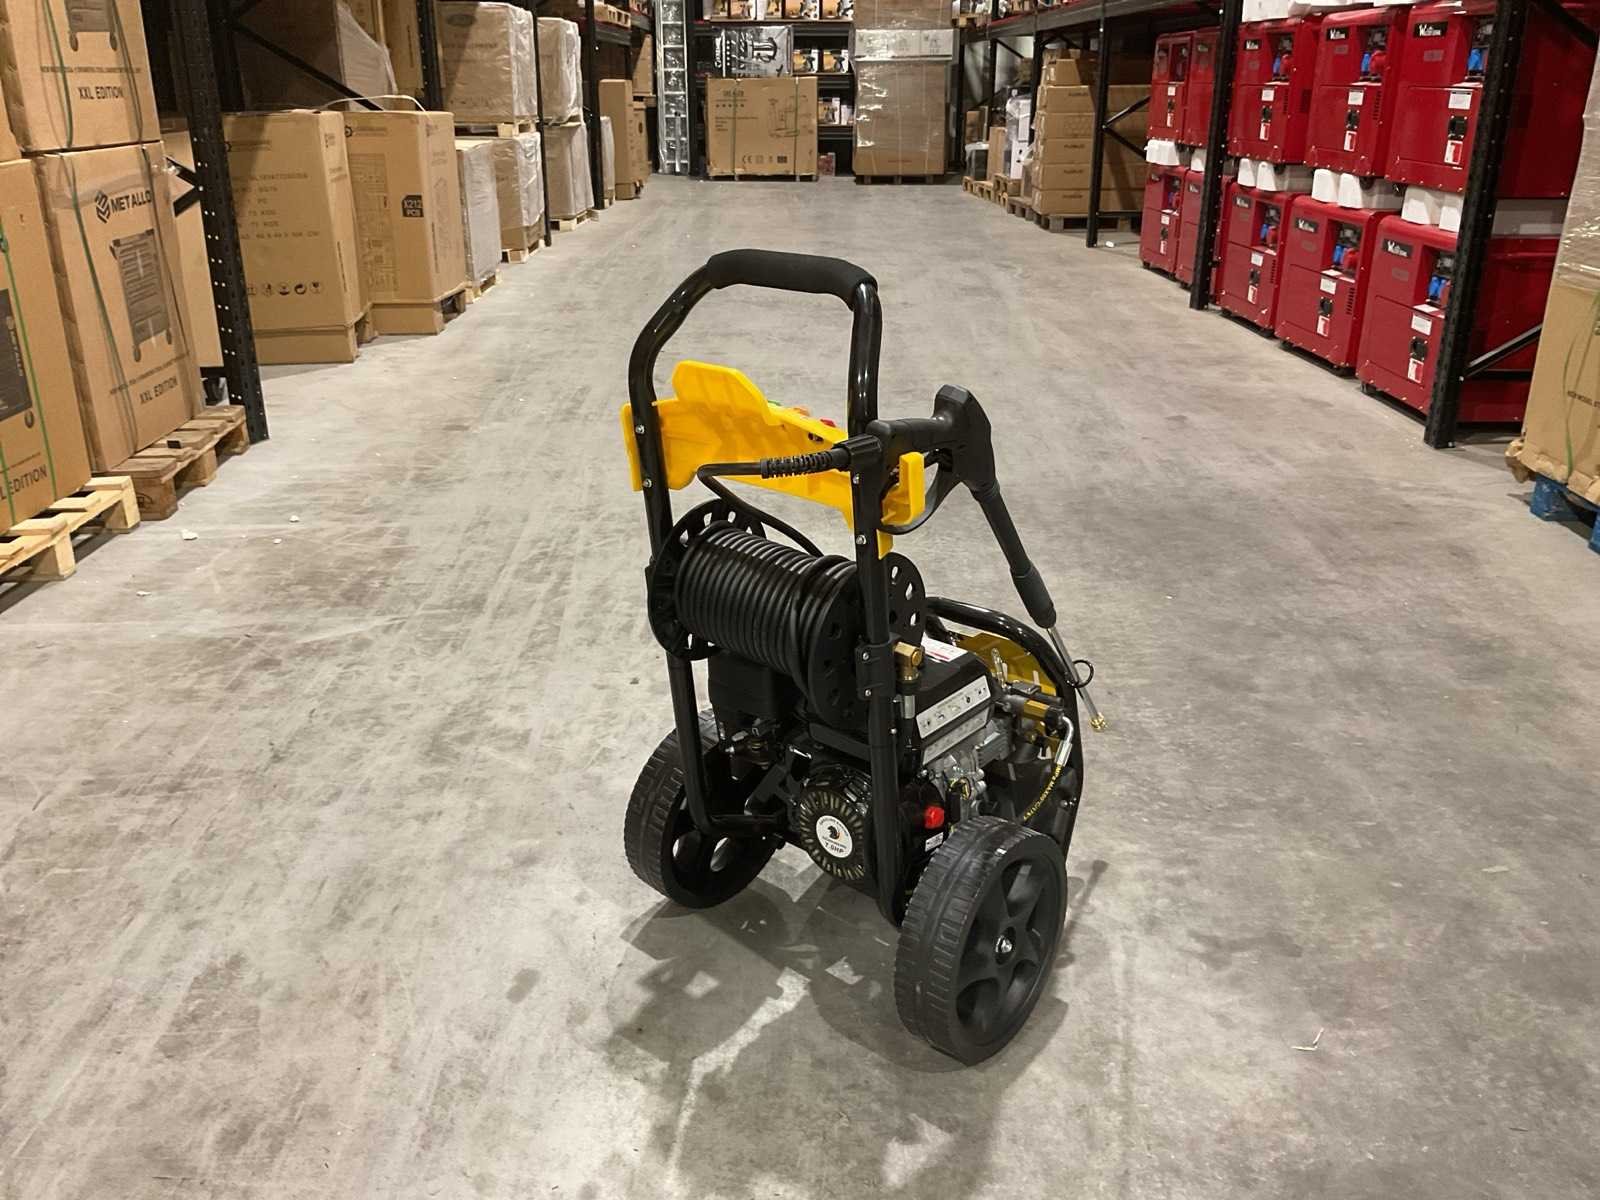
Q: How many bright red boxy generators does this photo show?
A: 10